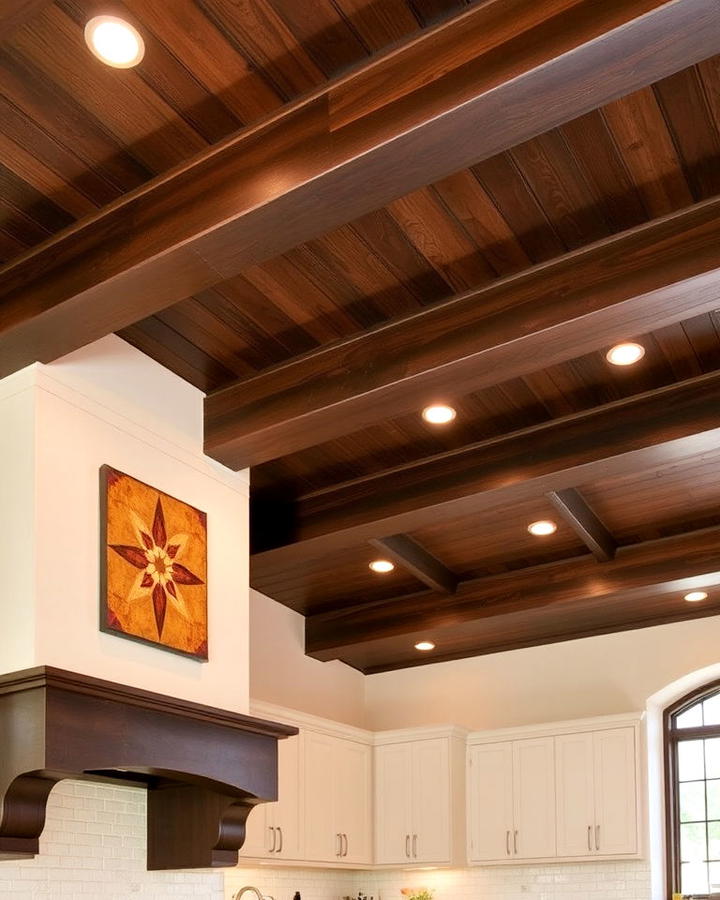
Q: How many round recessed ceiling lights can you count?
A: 7